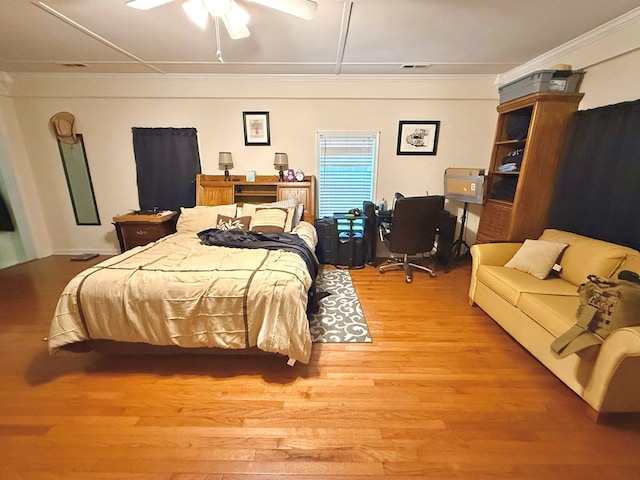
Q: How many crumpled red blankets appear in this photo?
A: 0